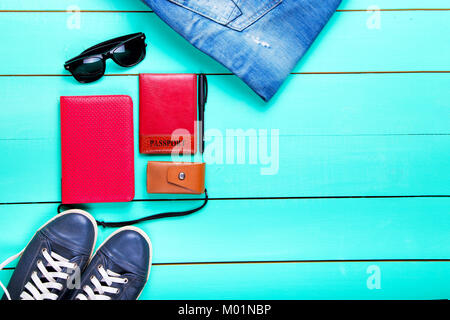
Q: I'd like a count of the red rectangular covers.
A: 2